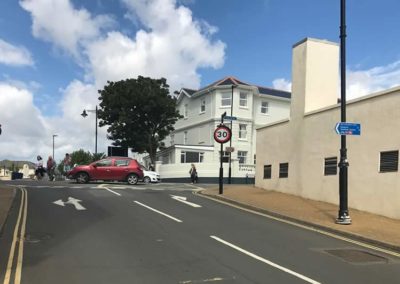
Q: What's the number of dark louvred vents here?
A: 4